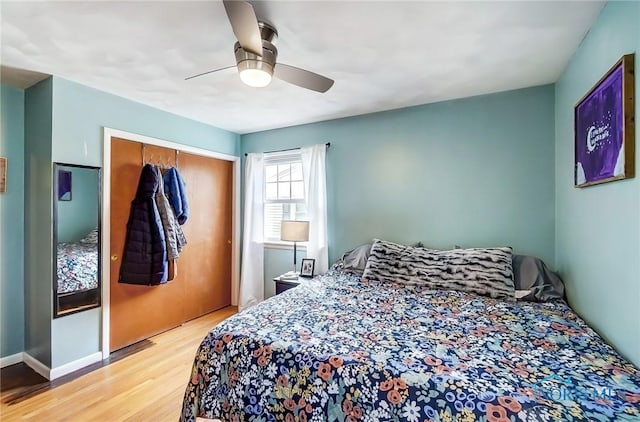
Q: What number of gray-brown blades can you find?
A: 3